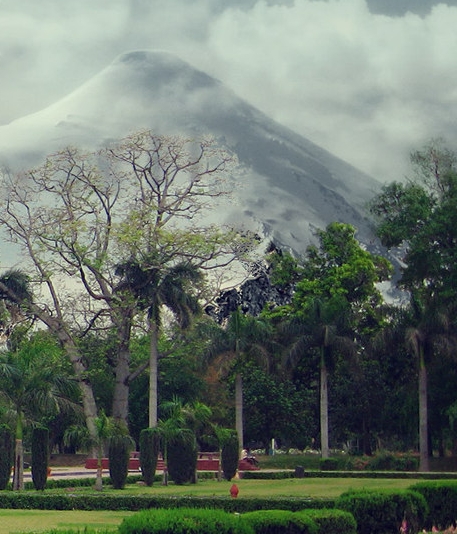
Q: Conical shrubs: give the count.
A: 6